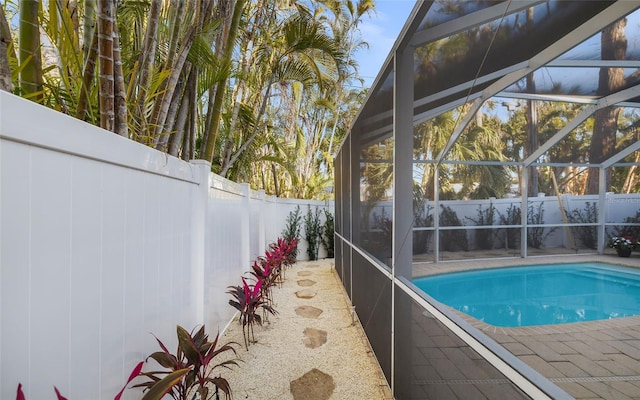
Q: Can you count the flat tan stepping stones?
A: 7